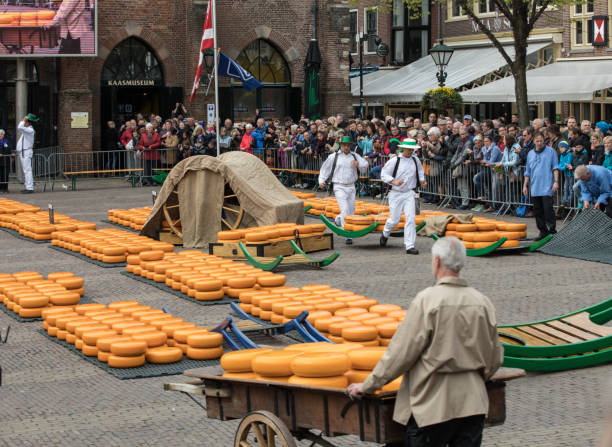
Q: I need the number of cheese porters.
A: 3